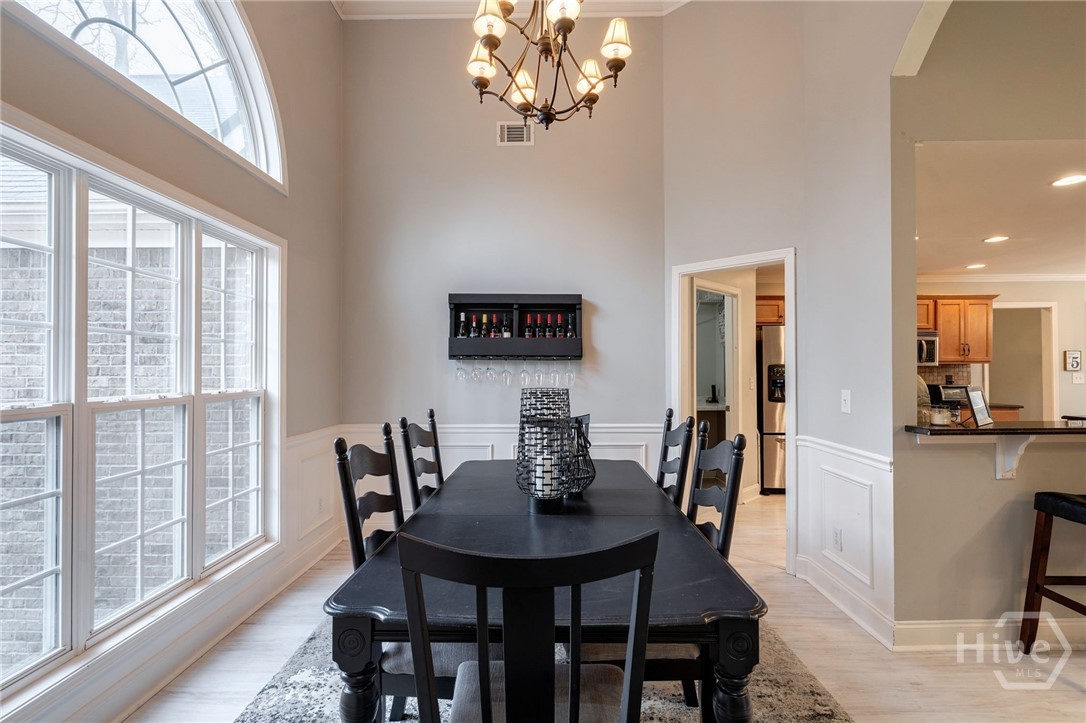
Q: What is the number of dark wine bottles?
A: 10